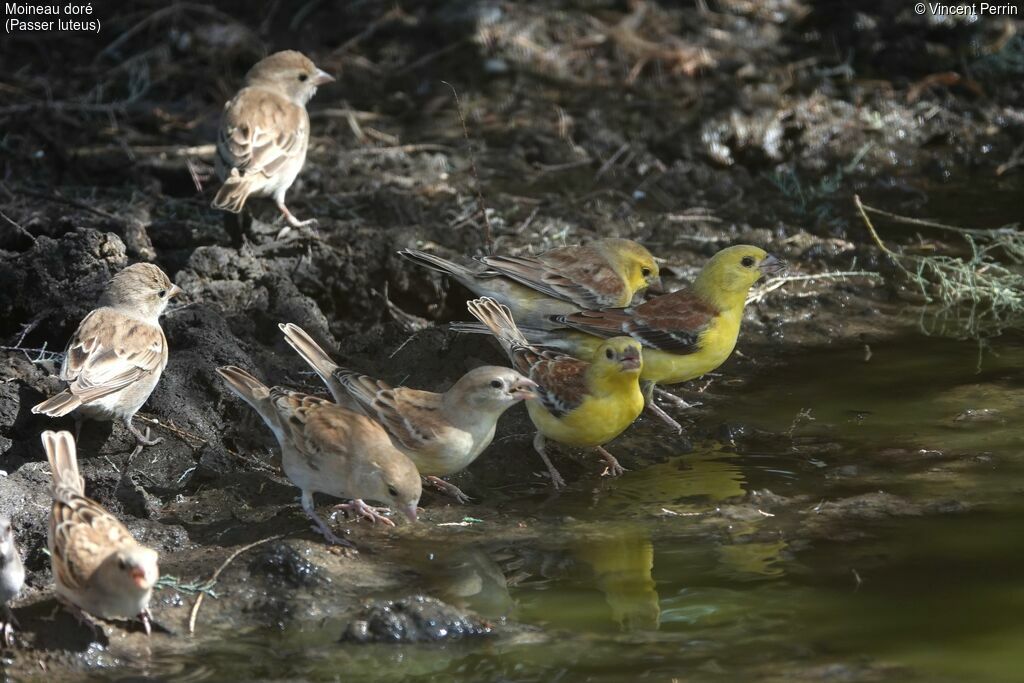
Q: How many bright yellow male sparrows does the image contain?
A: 3